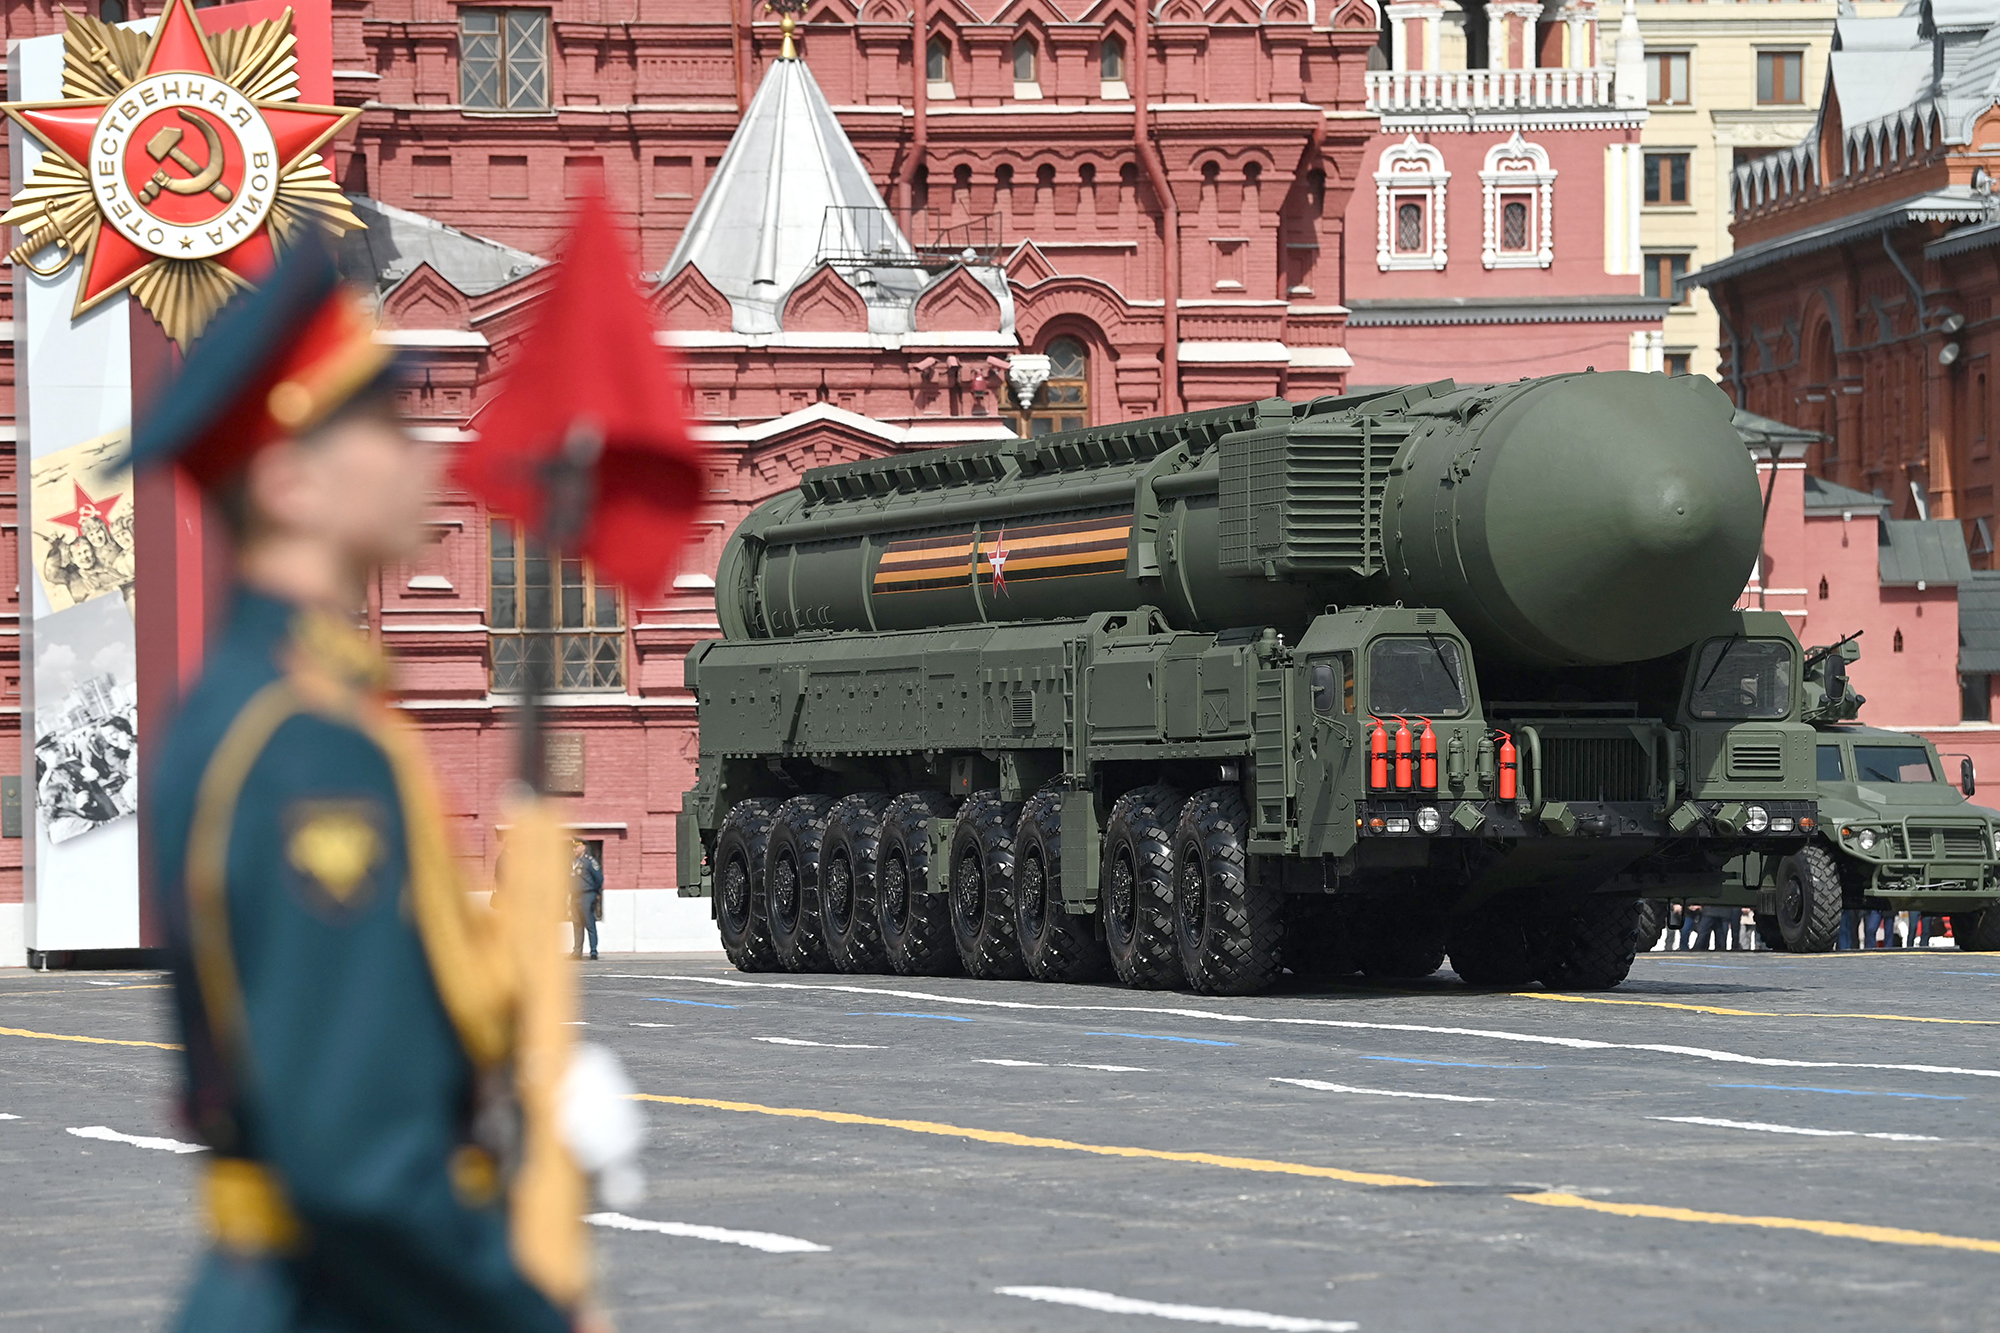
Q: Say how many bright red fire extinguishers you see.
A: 4